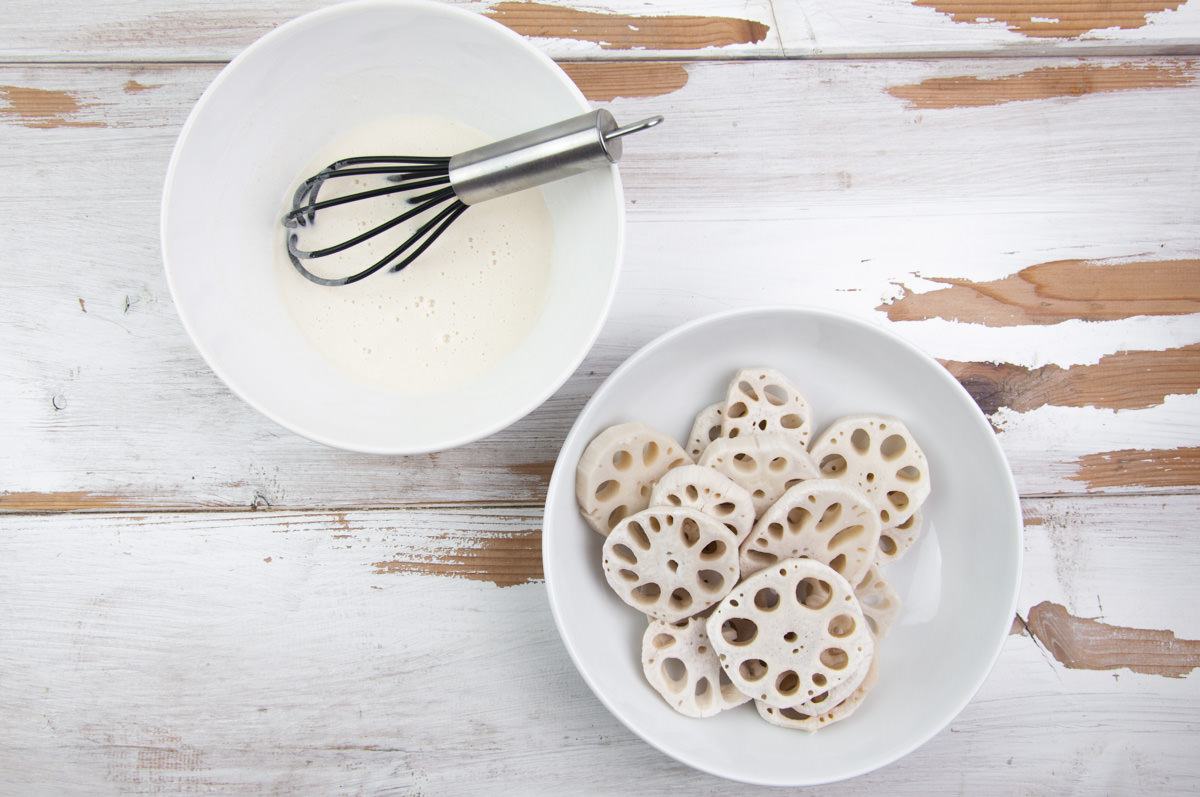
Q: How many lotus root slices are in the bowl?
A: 14